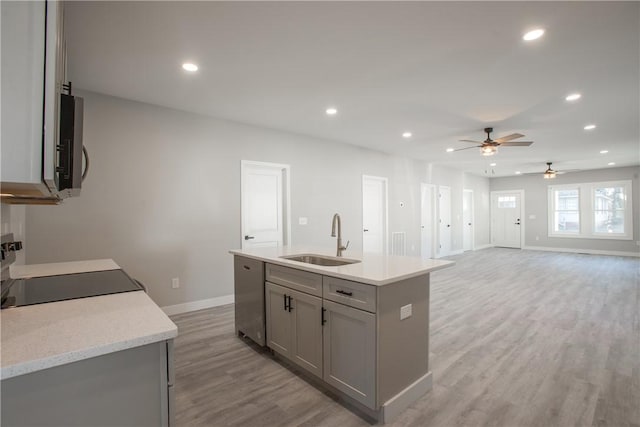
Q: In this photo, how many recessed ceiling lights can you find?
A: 11